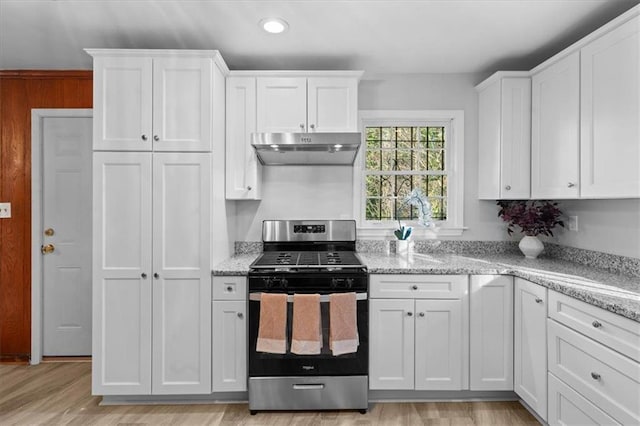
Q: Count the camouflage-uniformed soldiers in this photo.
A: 0